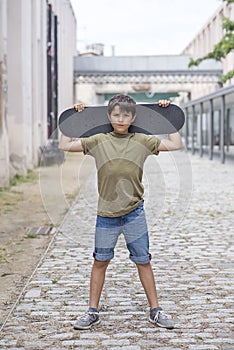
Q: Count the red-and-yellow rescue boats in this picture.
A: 0